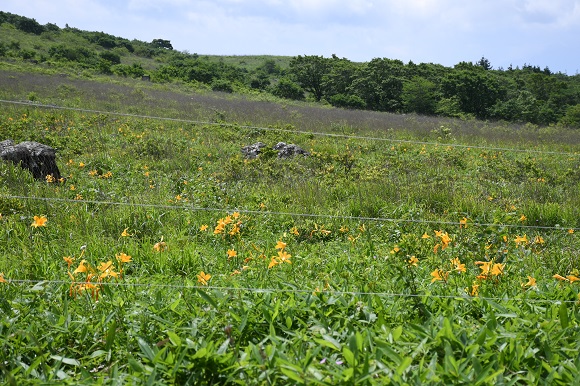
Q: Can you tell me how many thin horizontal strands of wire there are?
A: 3